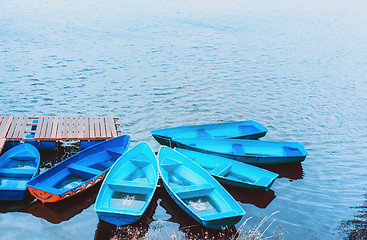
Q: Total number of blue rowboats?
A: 7